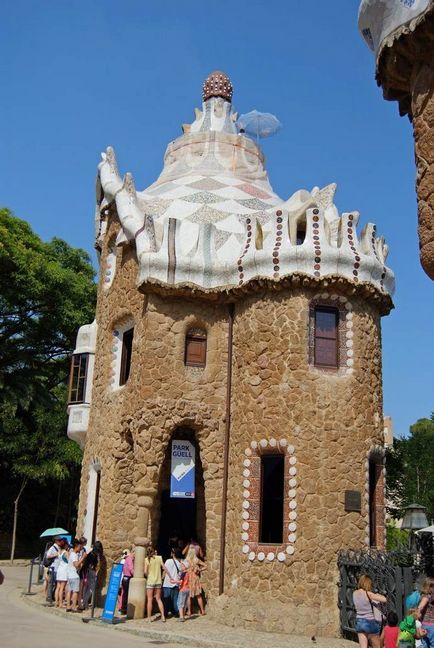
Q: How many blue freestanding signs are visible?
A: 1